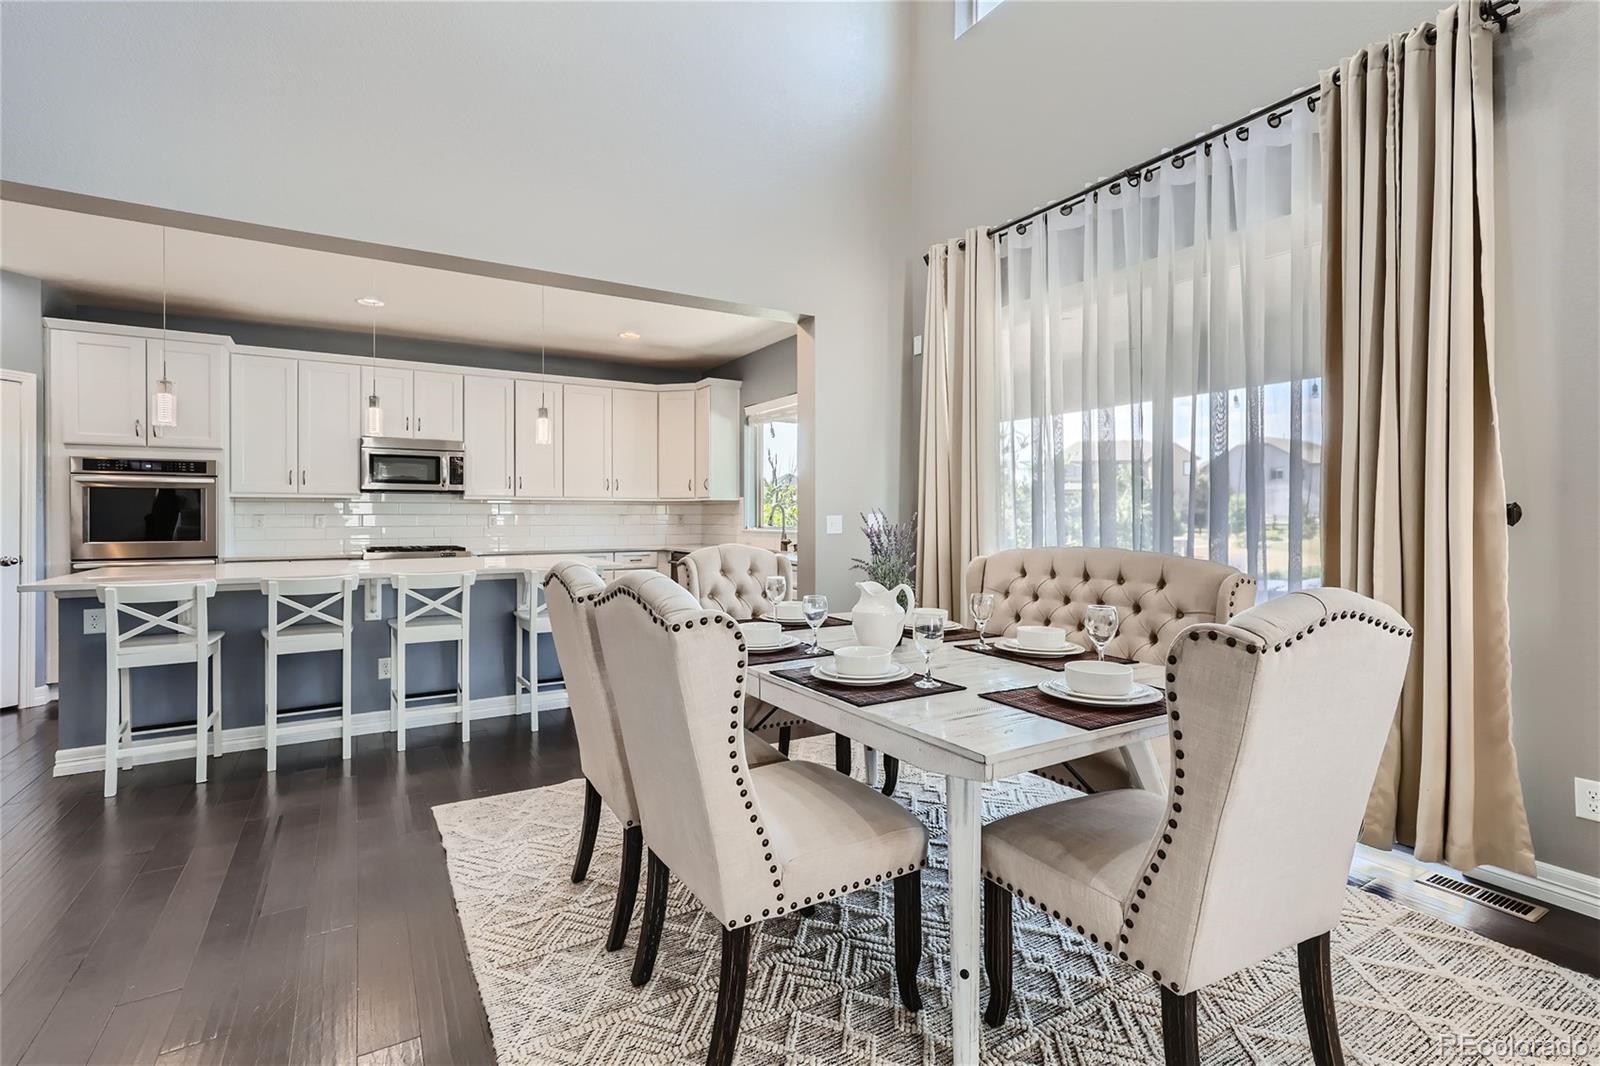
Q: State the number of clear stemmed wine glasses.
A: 5